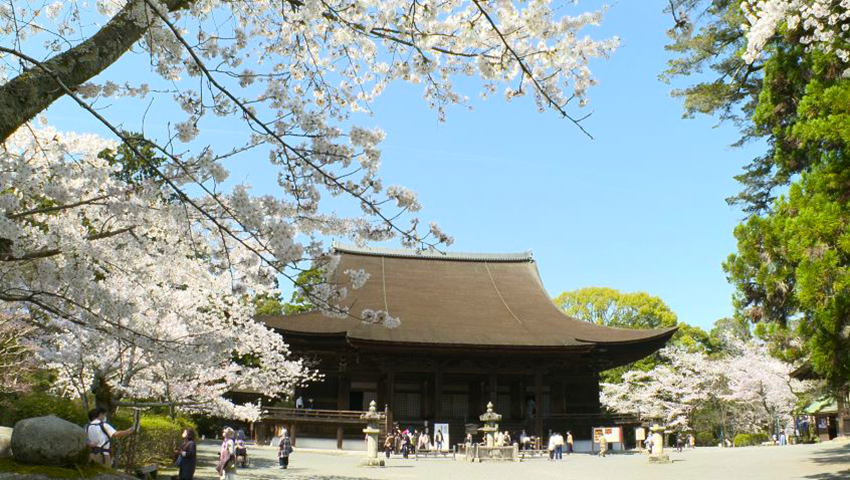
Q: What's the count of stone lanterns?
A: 3